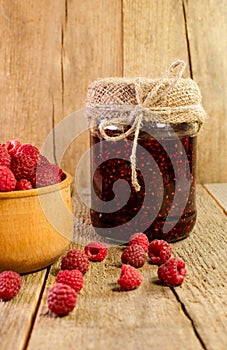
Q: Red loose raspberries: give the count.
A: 10